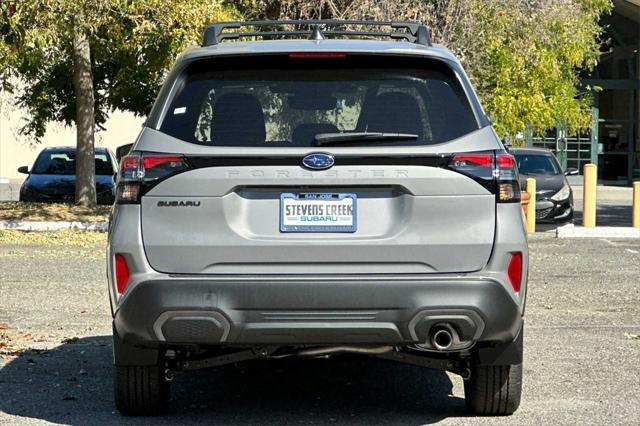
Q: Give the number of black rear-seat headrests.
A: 3